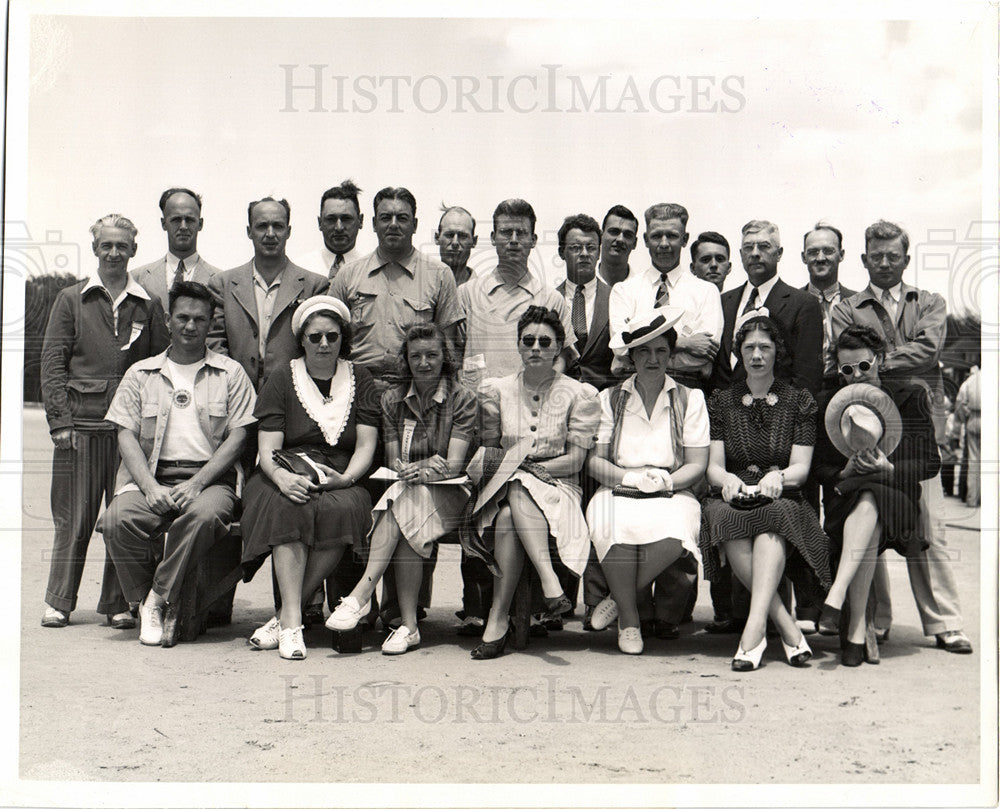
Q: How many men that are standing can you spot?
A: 14